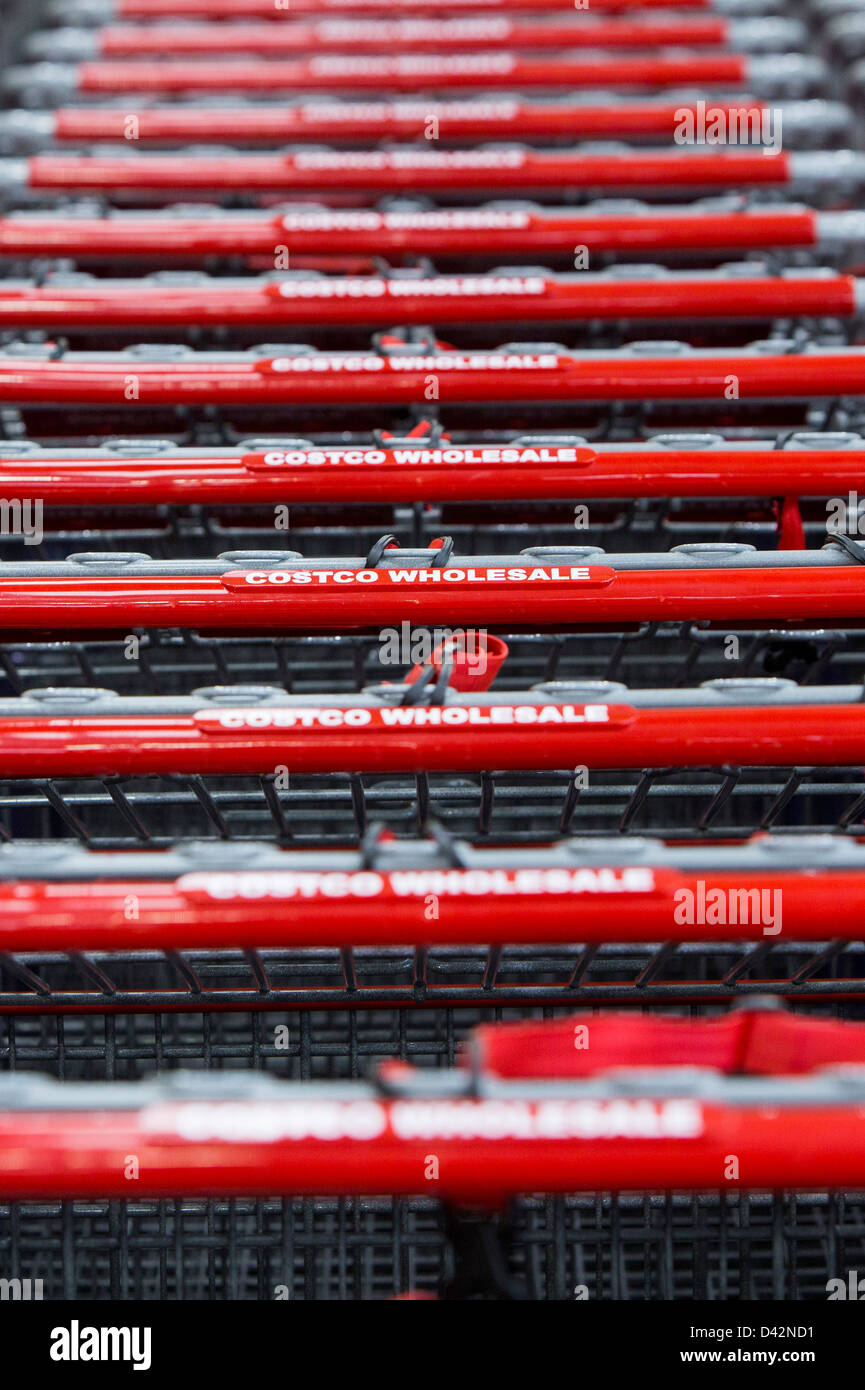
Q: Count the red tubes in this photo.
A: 13